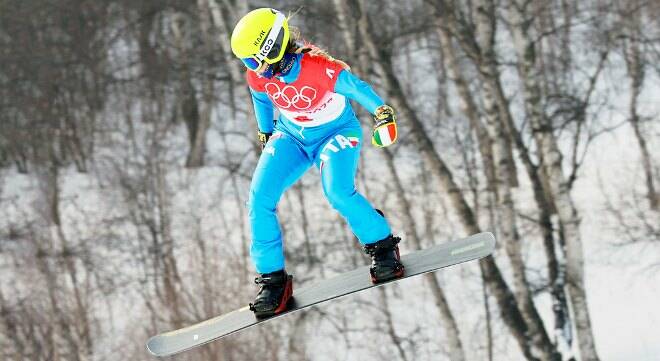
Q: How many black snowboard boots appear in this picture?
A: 2